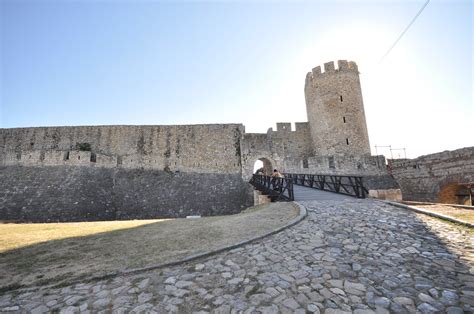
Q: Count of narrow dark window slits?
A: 3